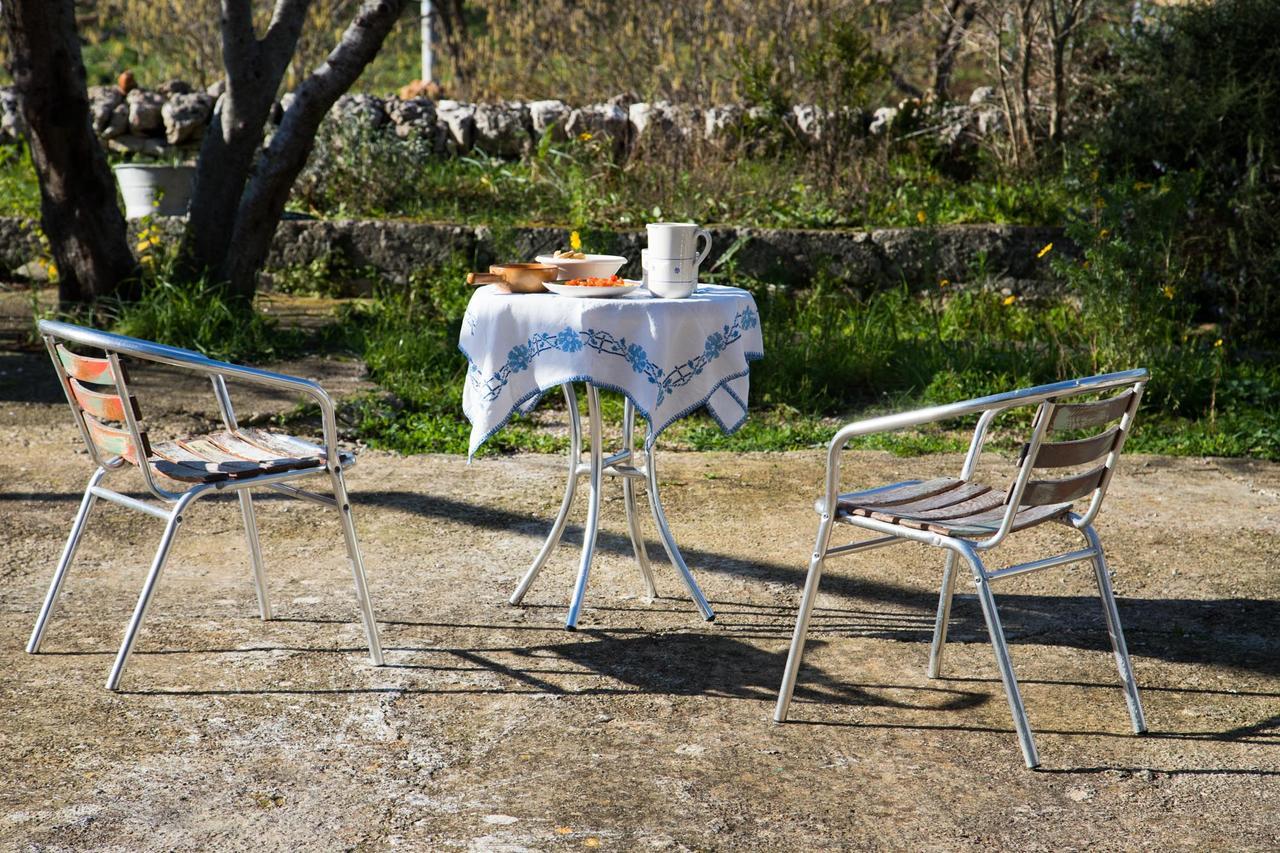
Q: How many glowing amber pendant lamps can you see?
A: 0